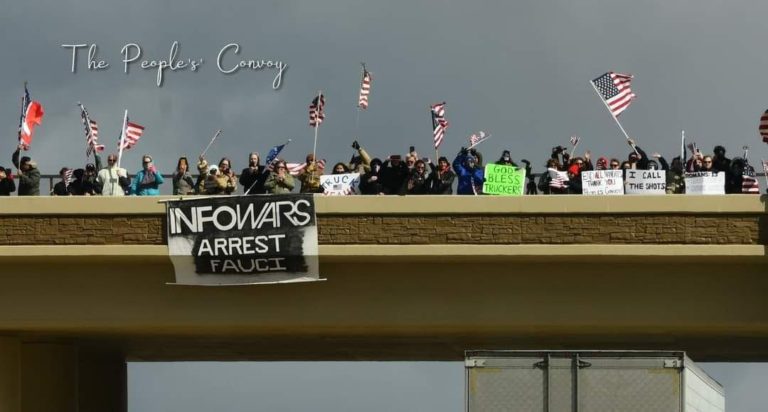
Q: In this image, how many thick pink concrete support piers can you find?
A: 0